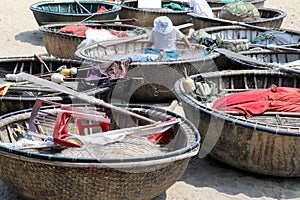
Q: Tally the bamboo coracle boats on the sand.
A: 11